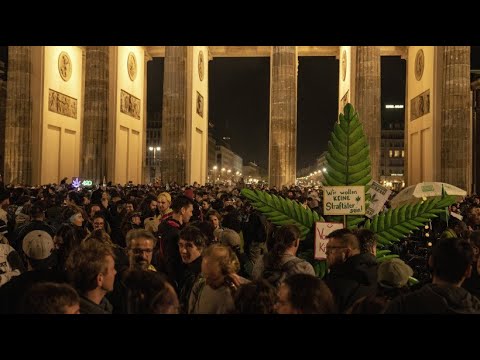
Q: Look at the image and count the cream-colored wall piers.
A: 5